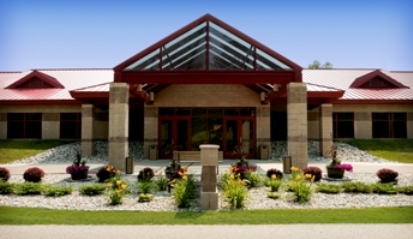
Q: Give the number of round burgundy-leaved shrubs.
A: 7